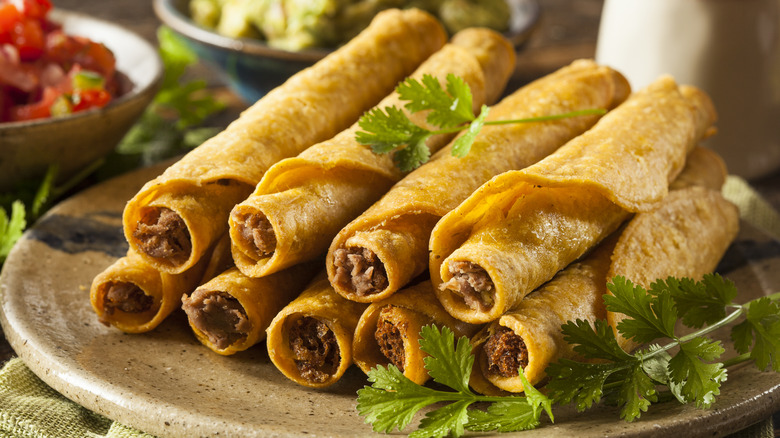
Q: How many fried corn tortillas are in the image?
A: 9